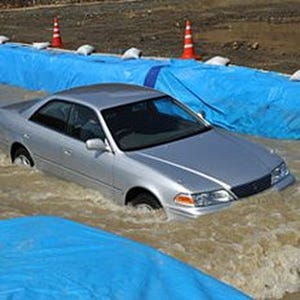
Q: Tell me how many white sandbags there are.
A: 6